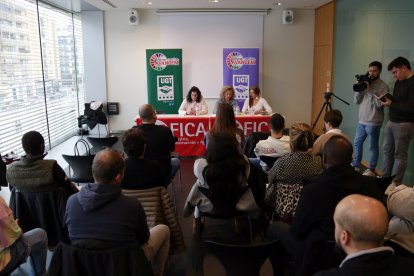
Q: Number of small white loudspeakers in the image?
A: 2